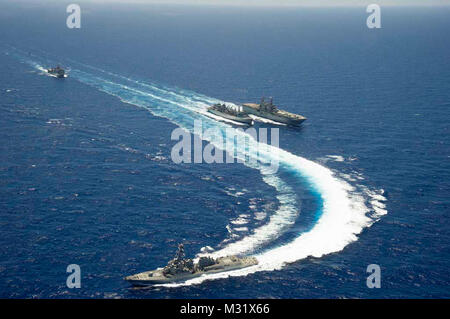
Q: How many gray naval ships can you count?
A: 4